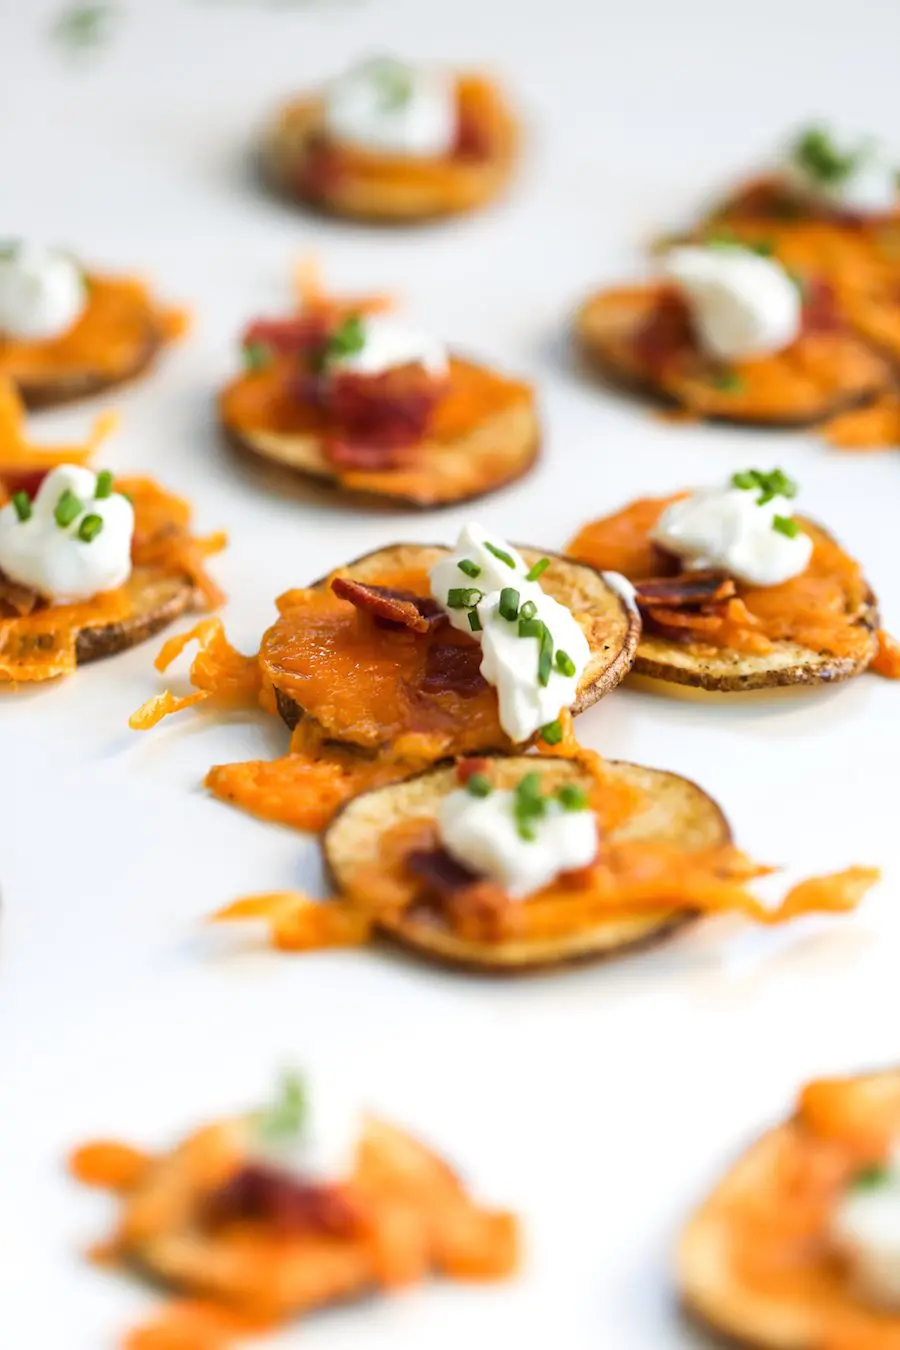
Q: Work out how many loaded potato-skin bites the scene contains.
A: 11